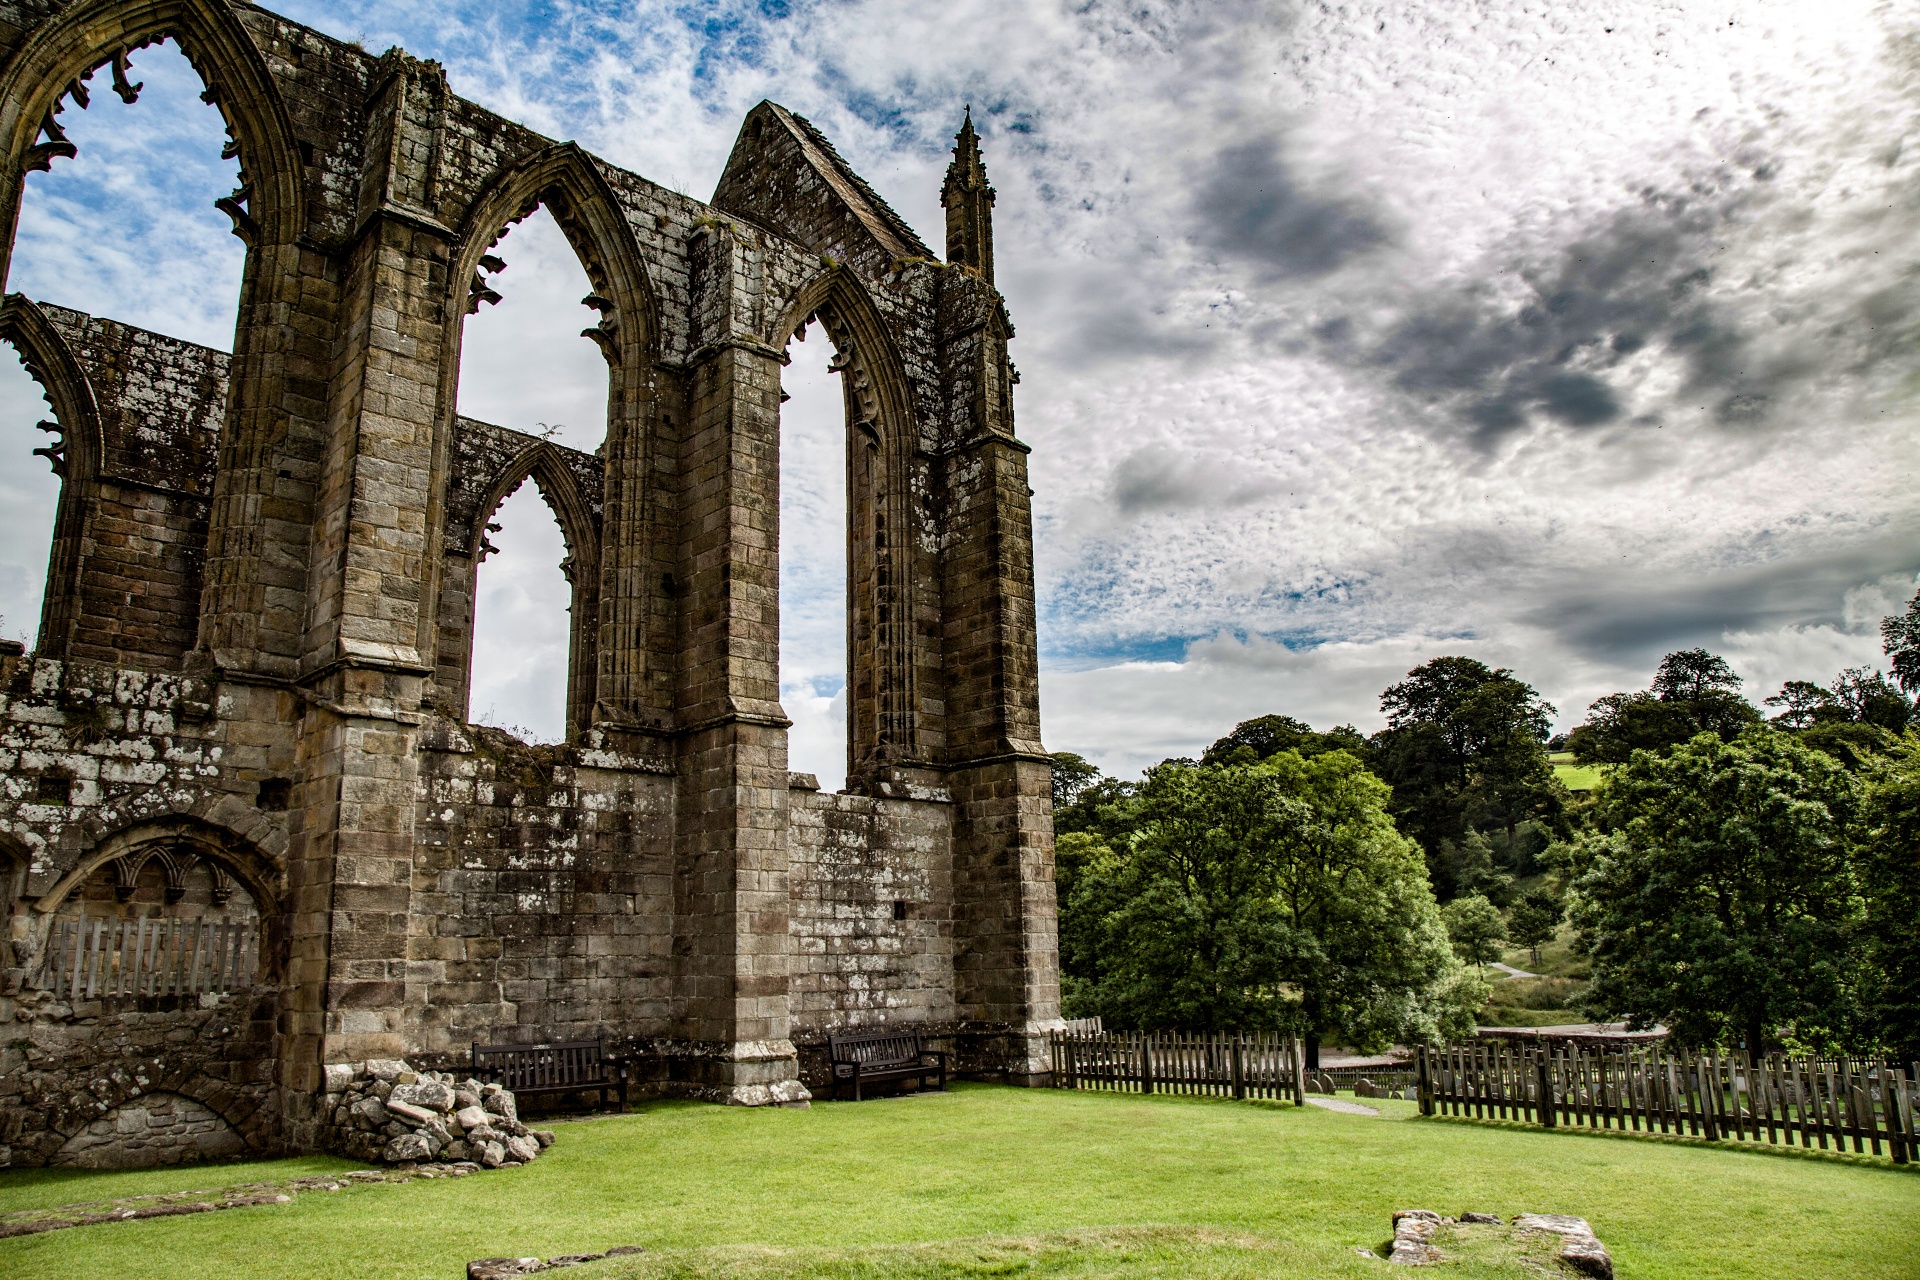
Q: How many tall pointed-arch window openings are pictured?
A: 5